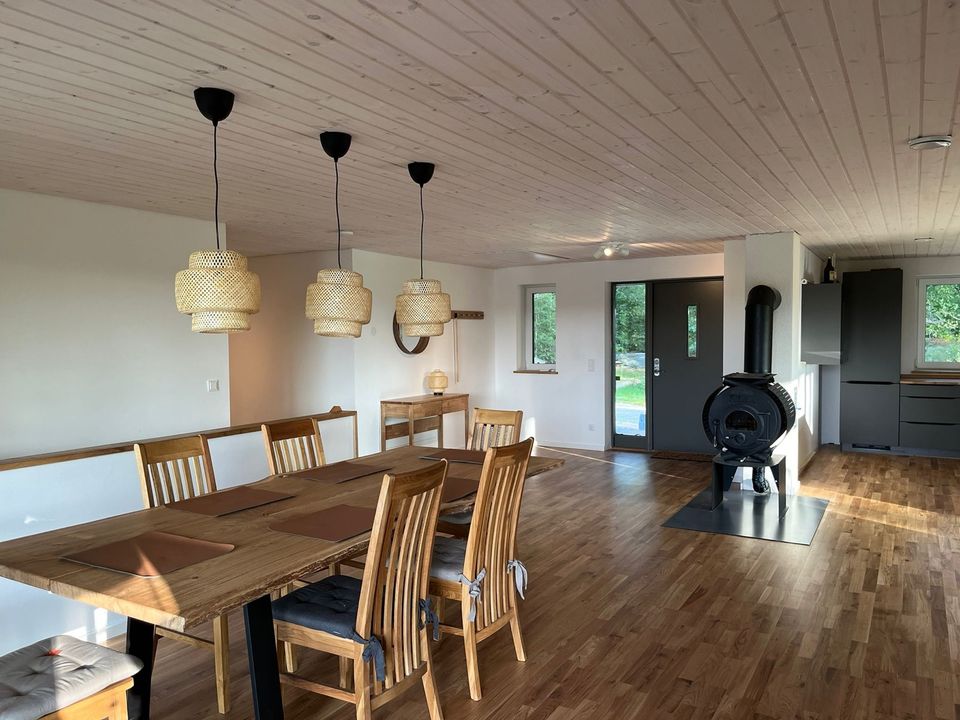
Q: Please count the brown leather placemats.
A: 6